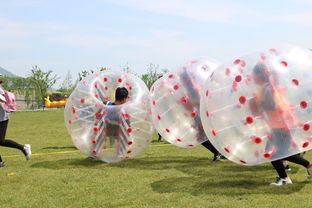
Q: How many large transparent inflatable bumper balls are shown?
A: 3